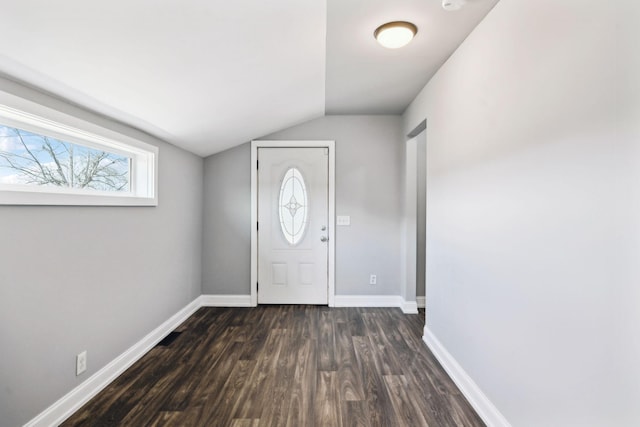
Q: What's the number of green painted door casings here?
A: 0